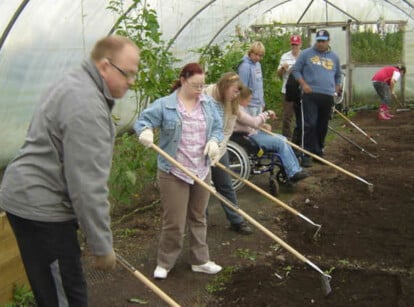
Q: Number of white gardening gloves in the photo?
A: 2